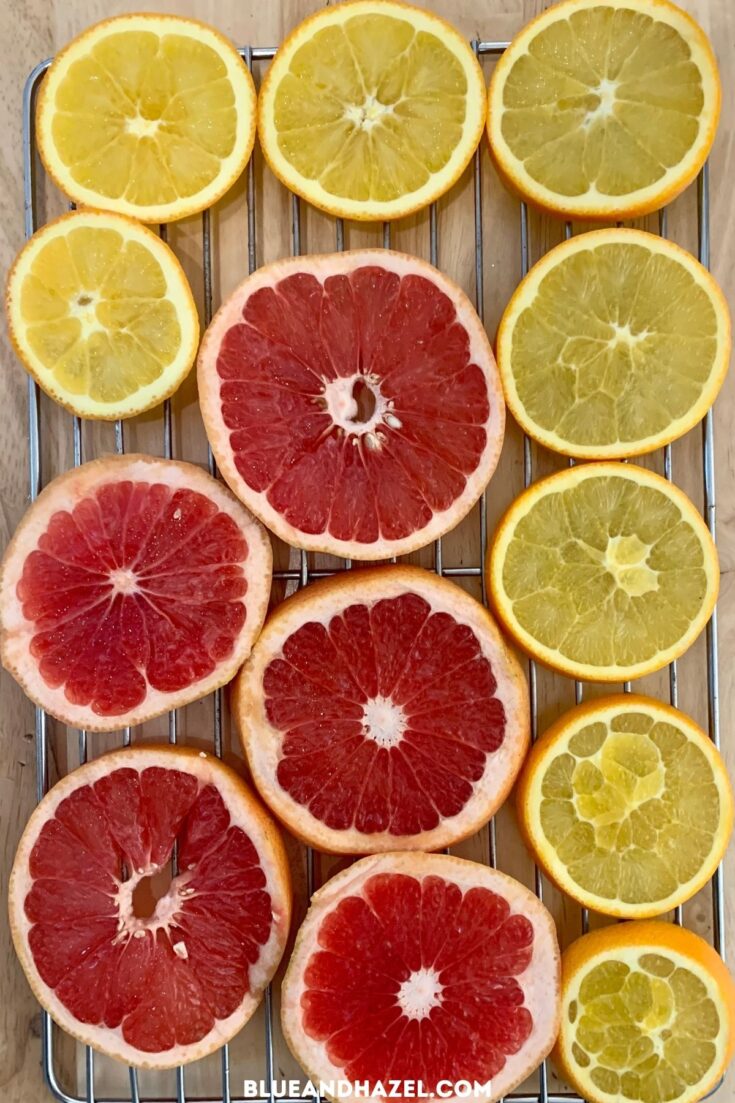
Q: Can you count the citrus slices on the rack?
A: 13